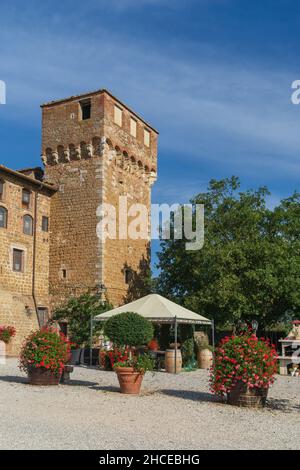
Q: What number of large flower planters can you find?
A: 3